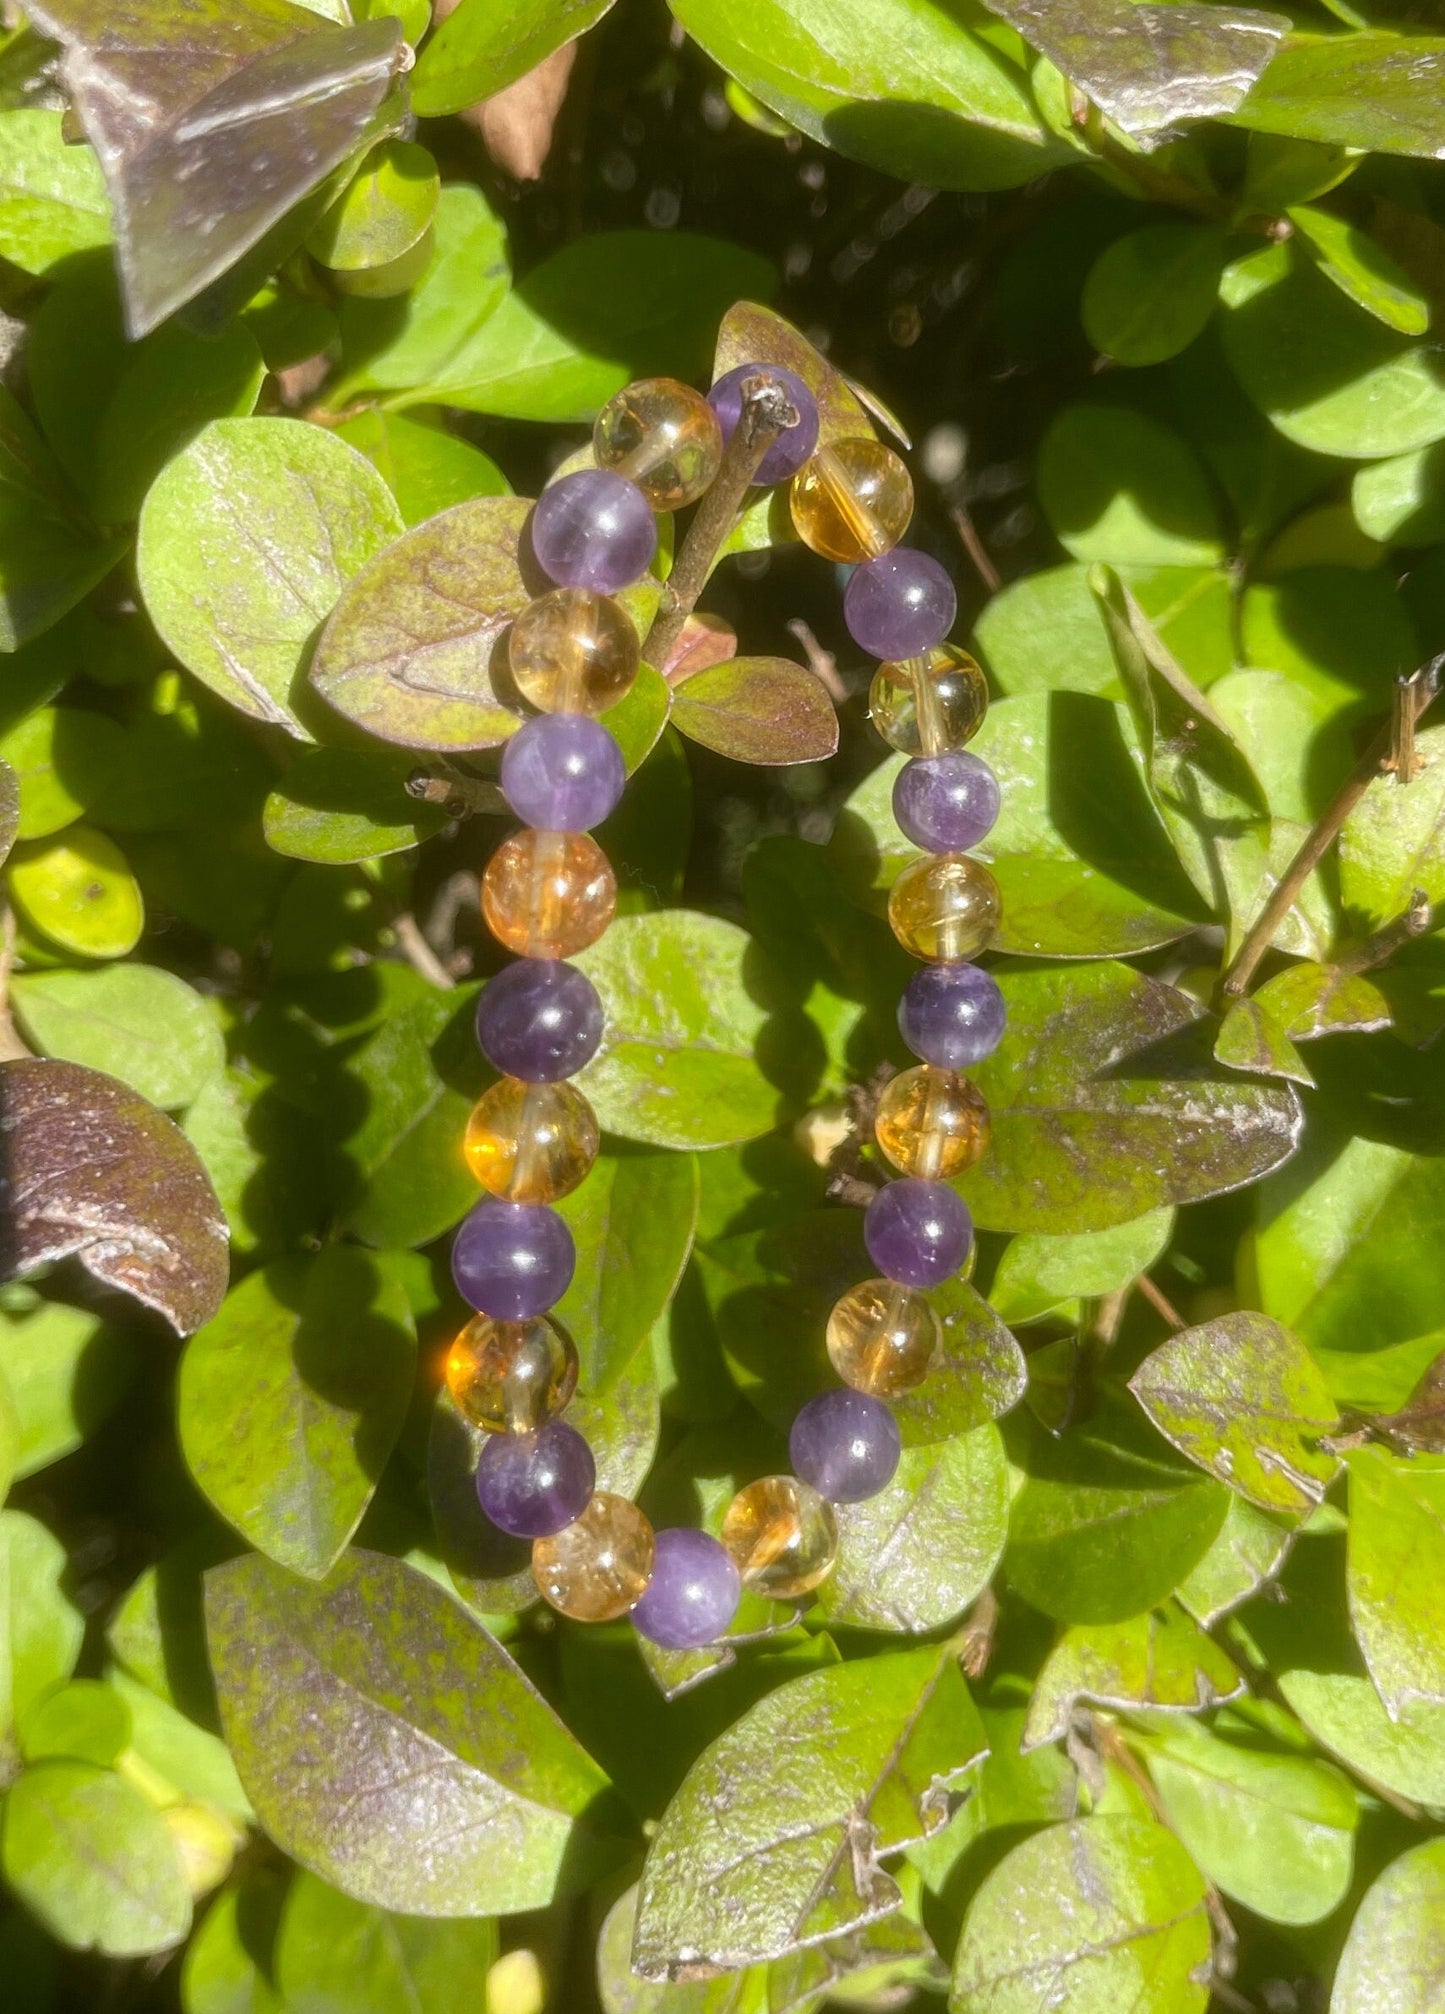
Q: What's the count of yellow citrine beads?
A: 12